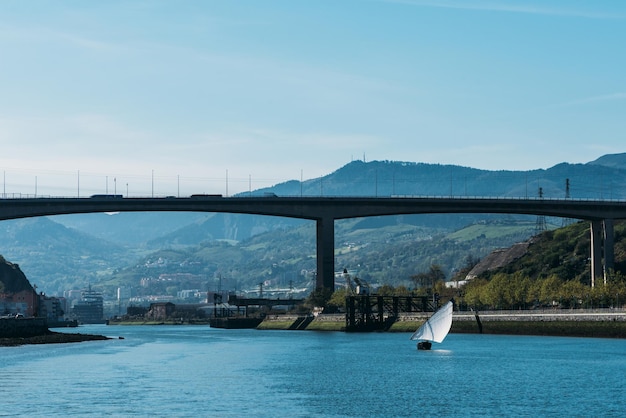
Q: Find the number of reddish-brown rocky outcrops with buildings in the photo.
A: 1